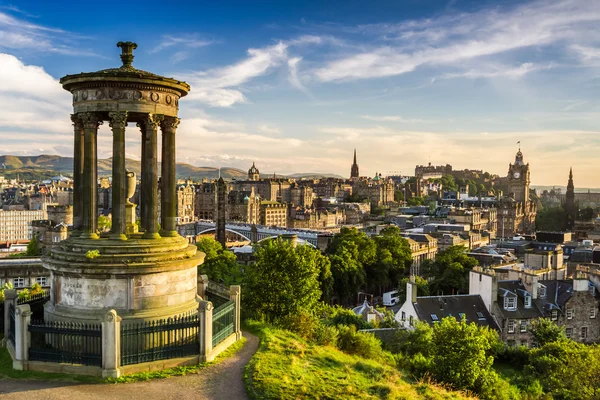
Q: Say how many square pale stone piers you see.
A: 6